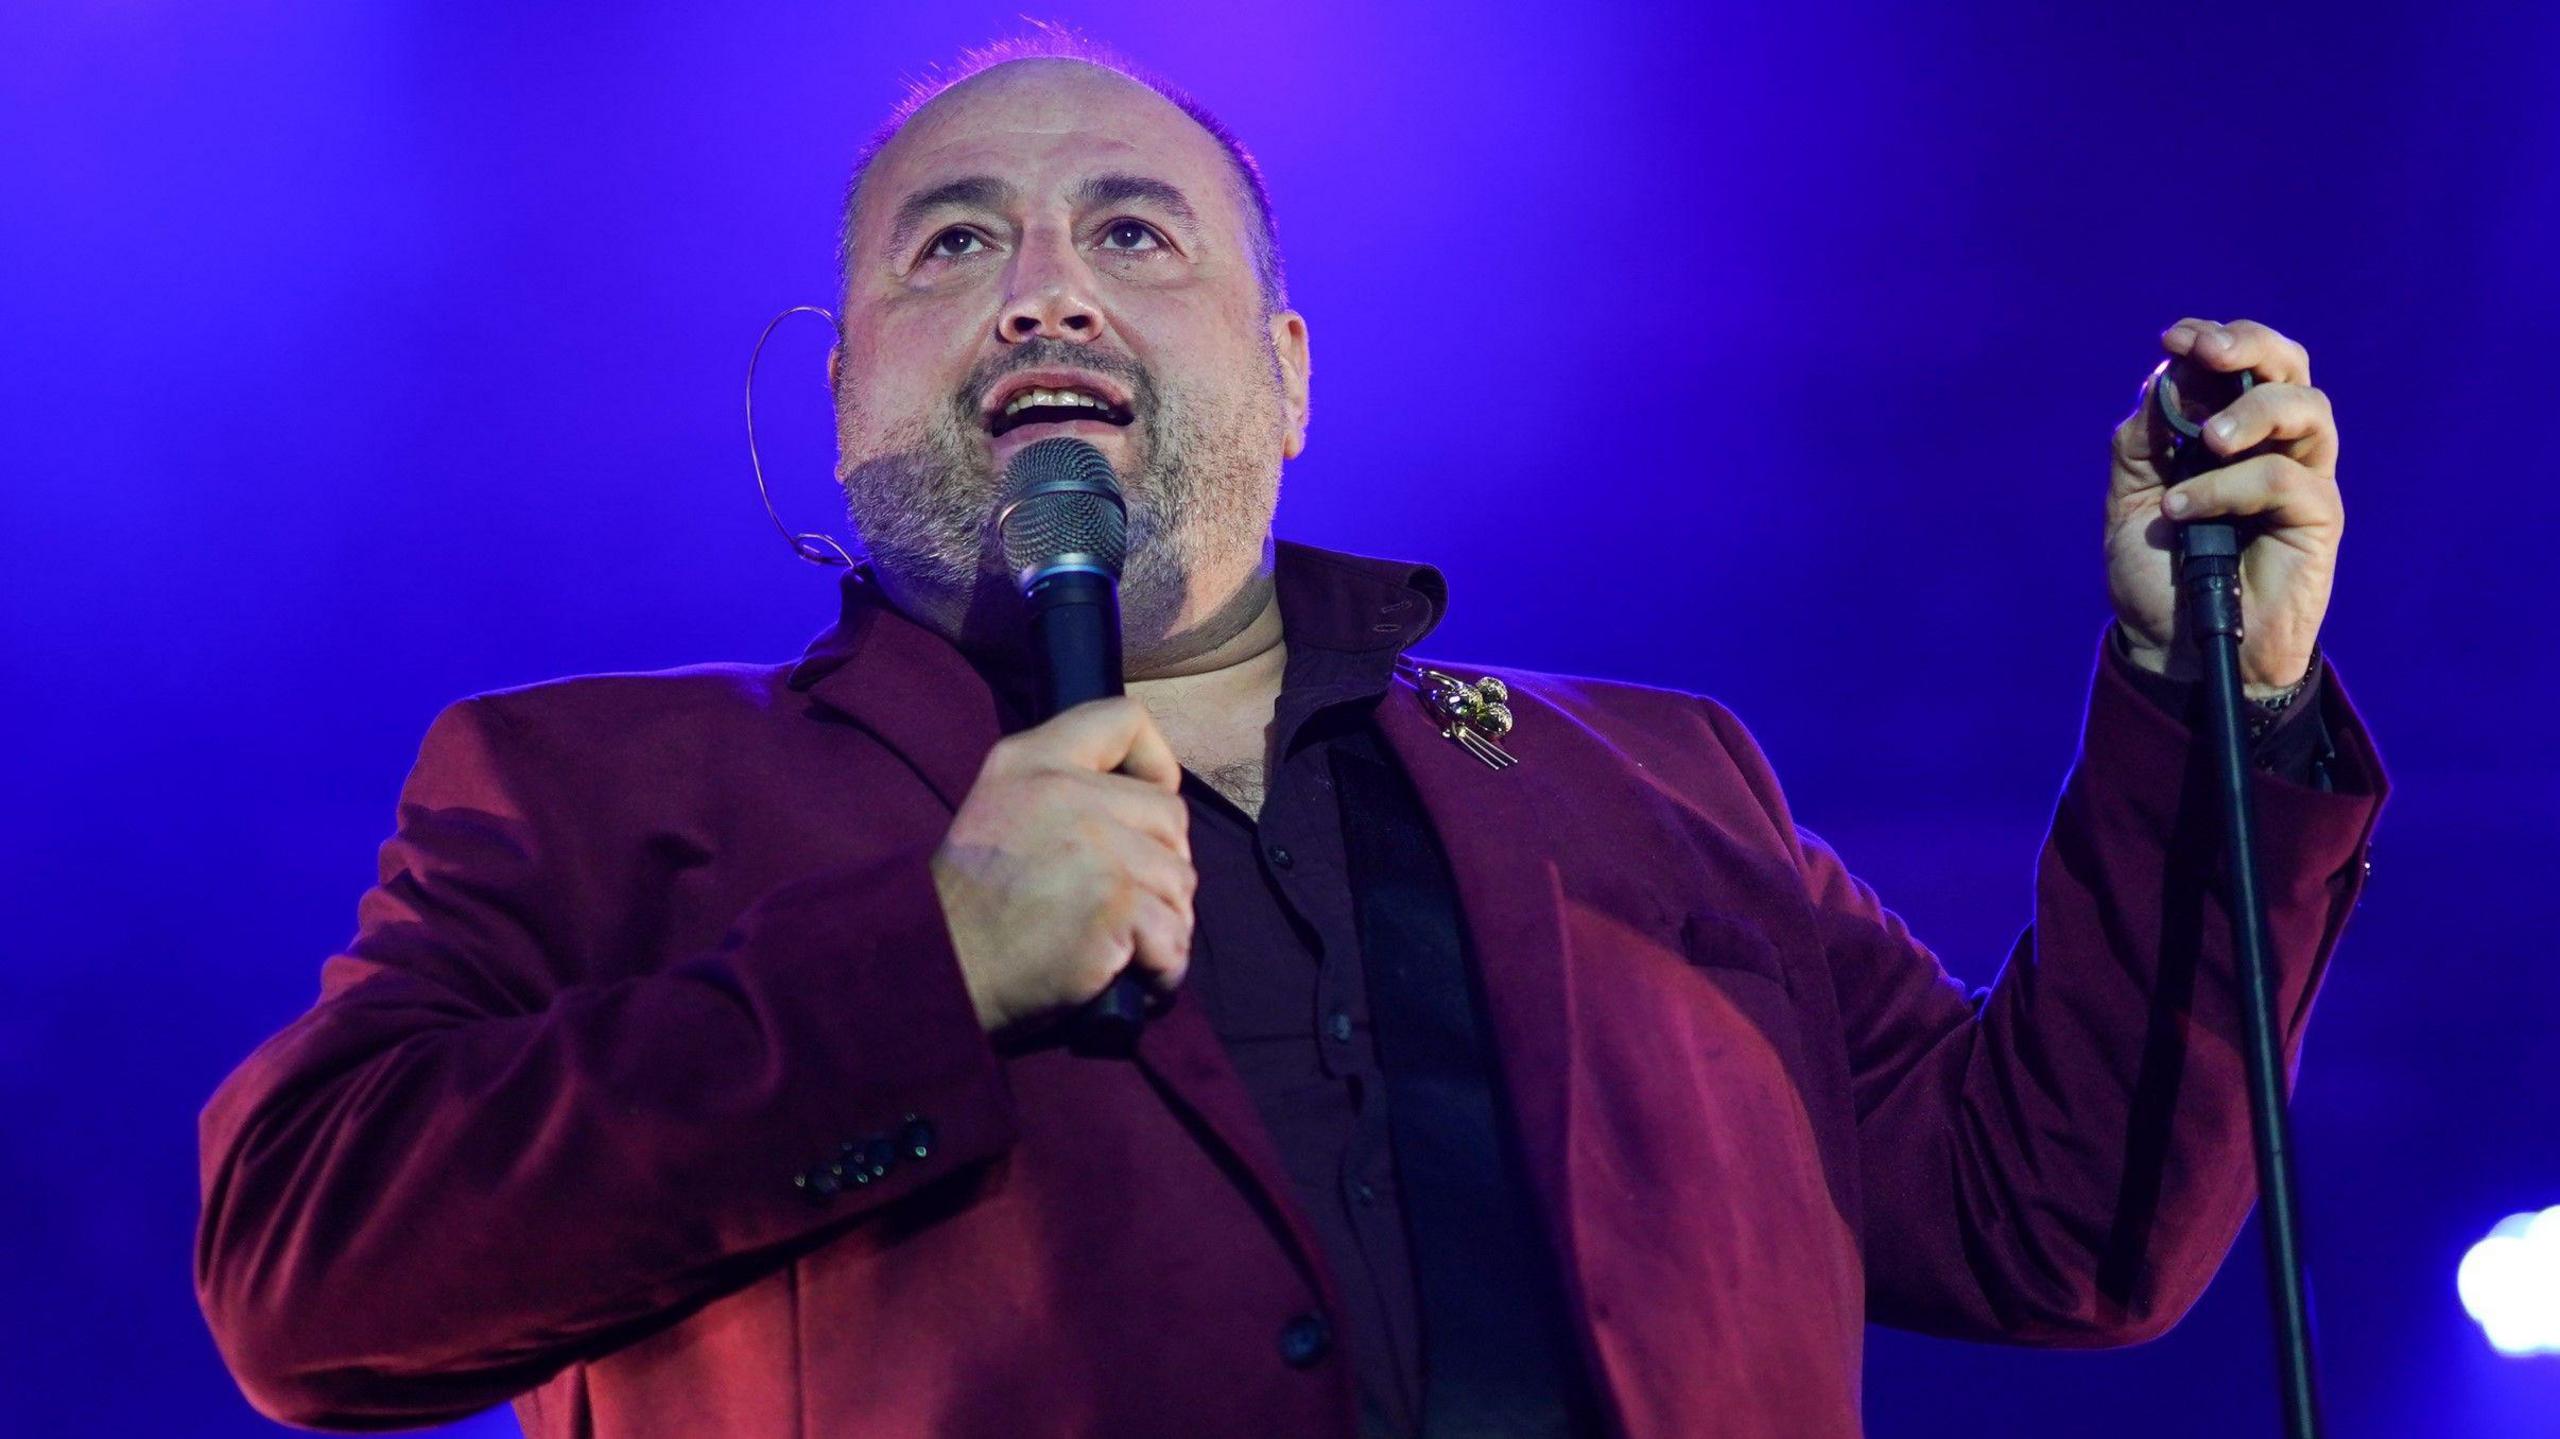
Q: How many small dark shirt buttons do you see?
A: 3